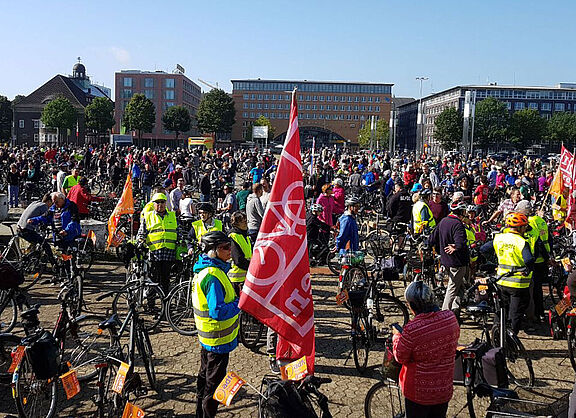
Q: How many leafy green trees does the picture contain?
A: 12